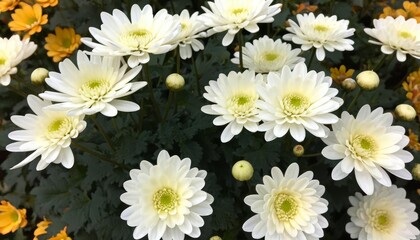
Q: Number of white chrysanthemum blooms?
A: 15